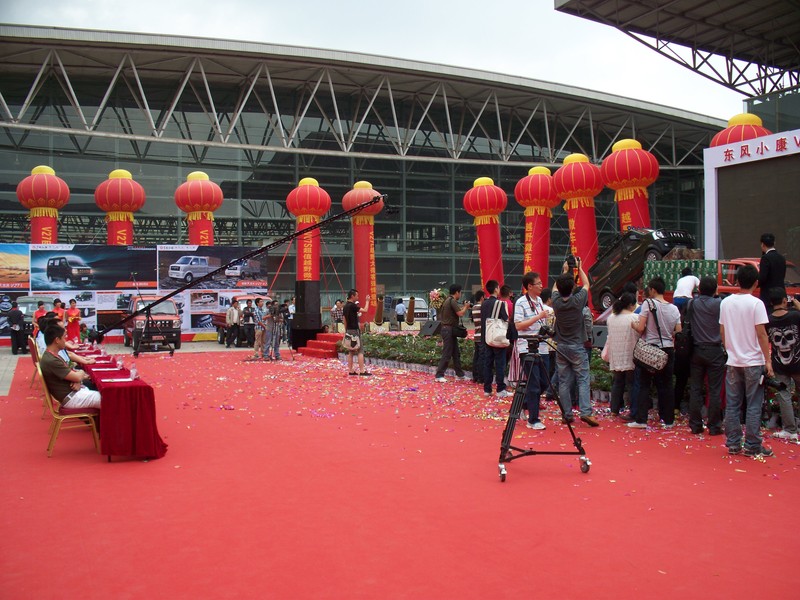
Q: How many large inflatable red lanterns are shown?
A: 10